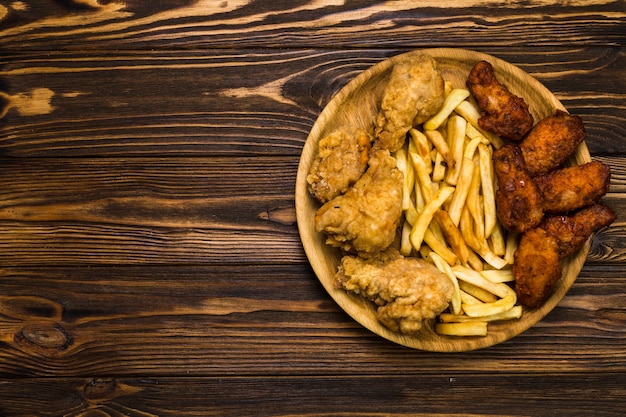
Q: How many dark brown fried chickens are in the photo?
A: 6